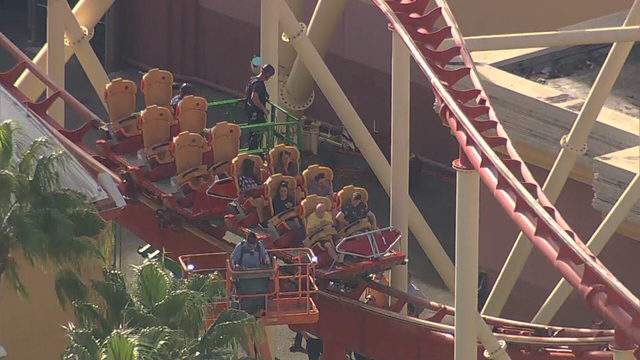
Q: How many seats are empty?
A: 6